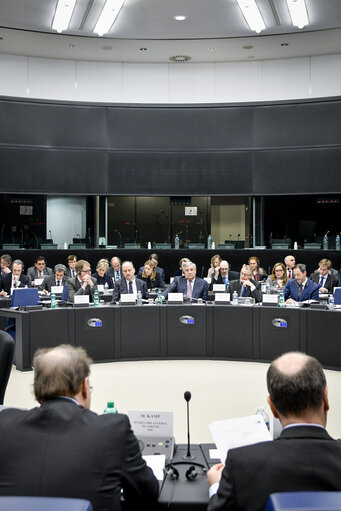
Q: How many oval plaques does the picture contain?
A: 3